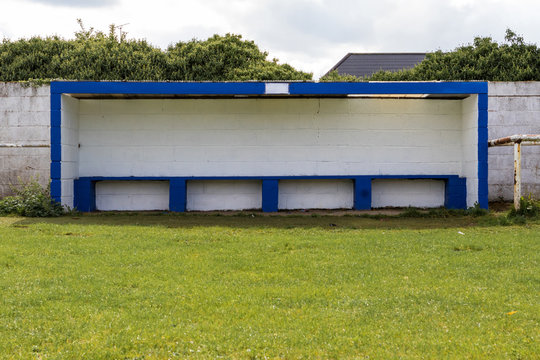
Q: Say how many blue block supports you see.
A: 5